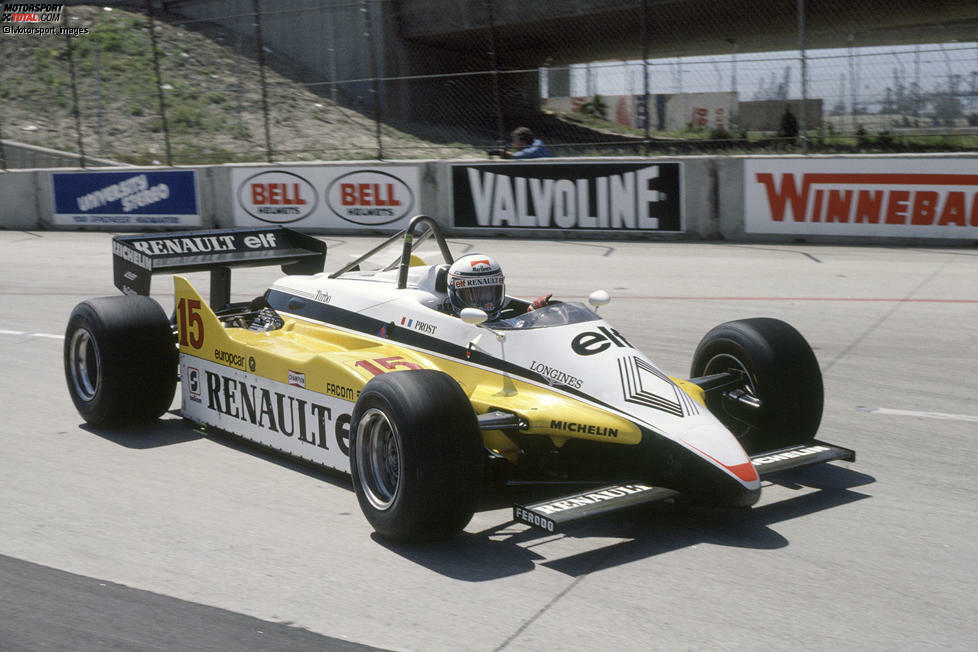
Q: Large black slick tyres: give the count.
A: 3